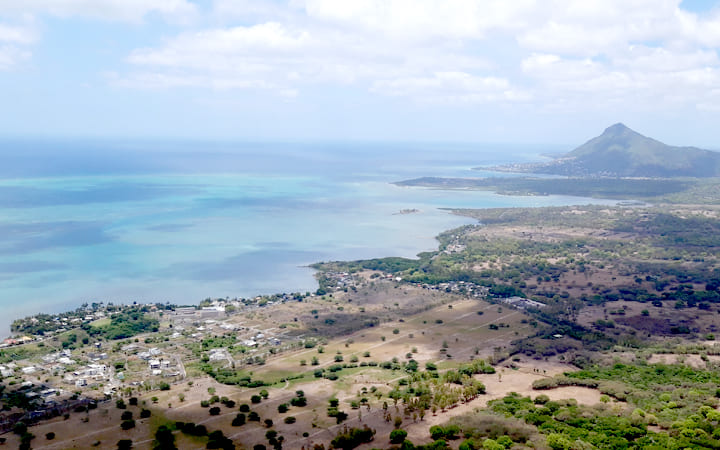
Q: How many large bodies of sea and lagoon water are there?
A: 1